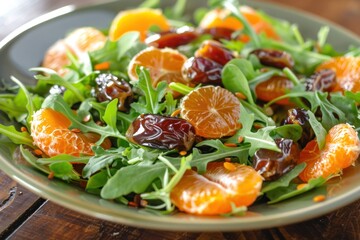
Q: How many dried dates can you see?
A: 10